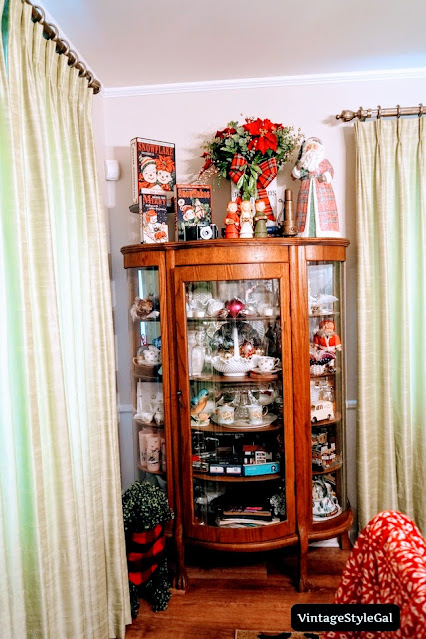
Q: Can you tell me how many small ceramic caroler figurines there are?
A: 3